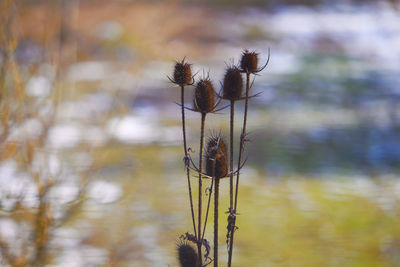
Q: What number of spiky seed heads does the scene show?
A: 6